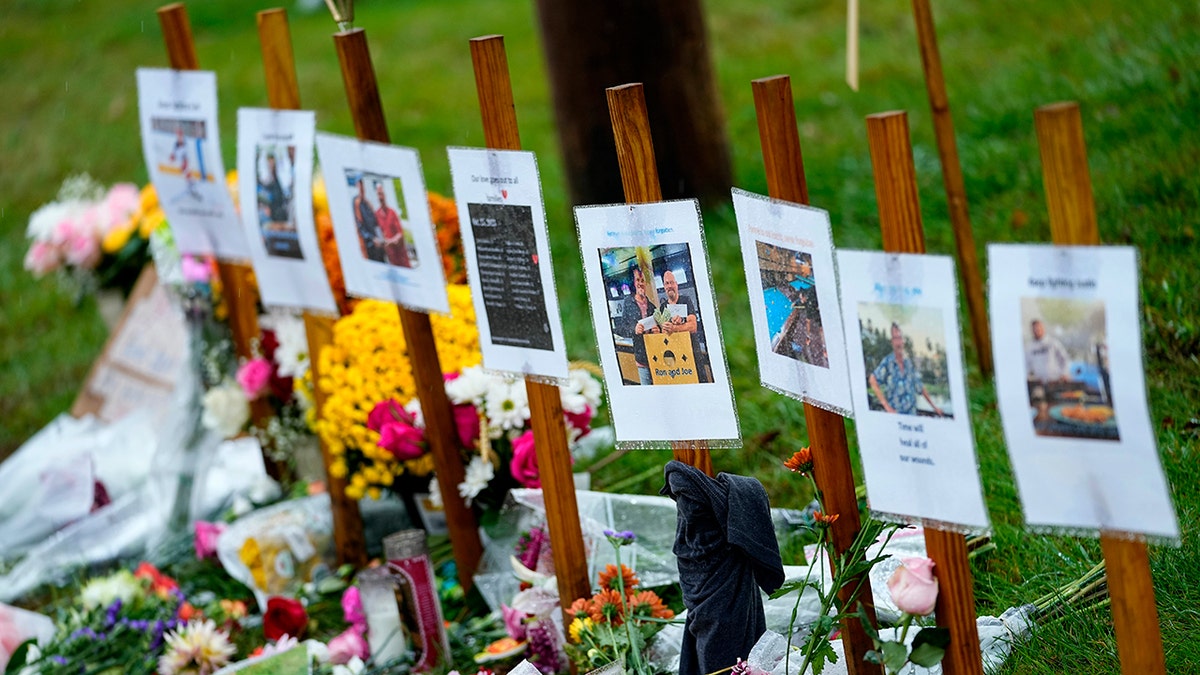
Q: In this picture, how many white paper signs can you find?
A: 8